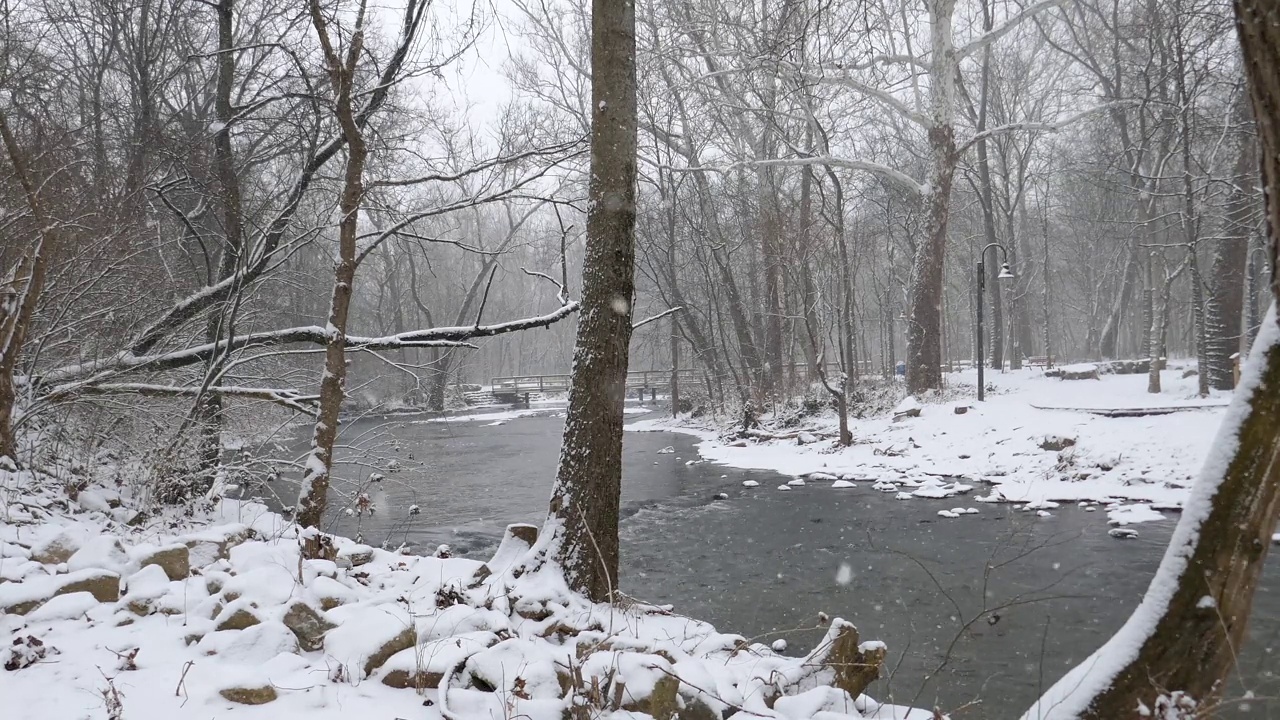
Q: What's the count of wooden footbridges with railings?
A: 1